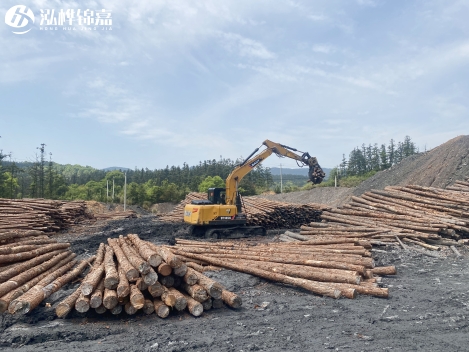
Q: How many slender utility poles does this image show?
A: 5